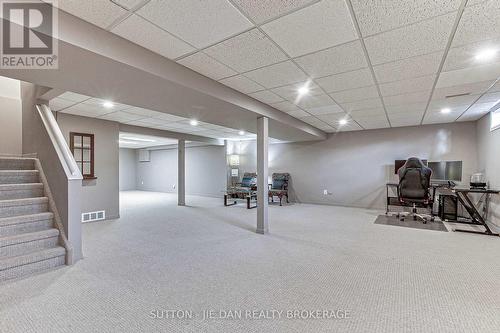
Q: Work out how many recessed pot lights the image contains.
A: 7